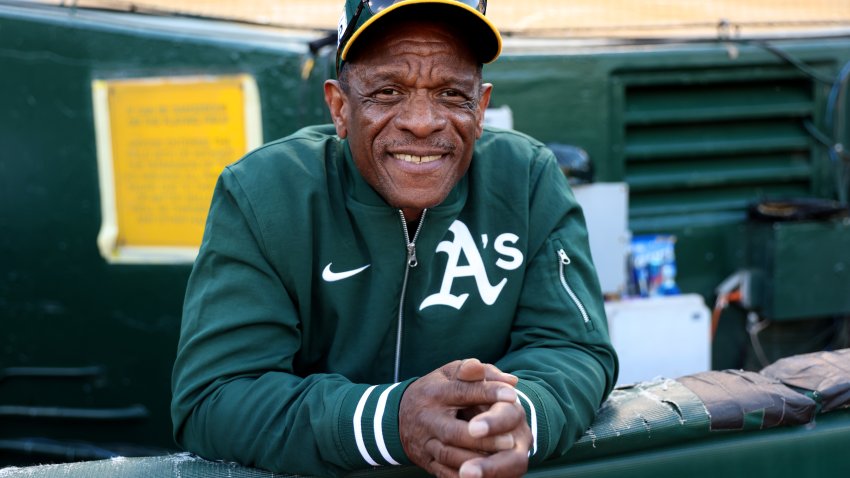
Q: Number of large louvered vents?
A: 1